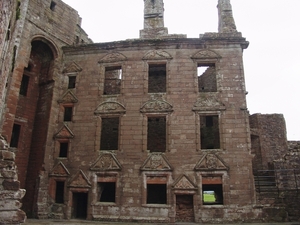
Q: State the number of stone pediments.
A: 15